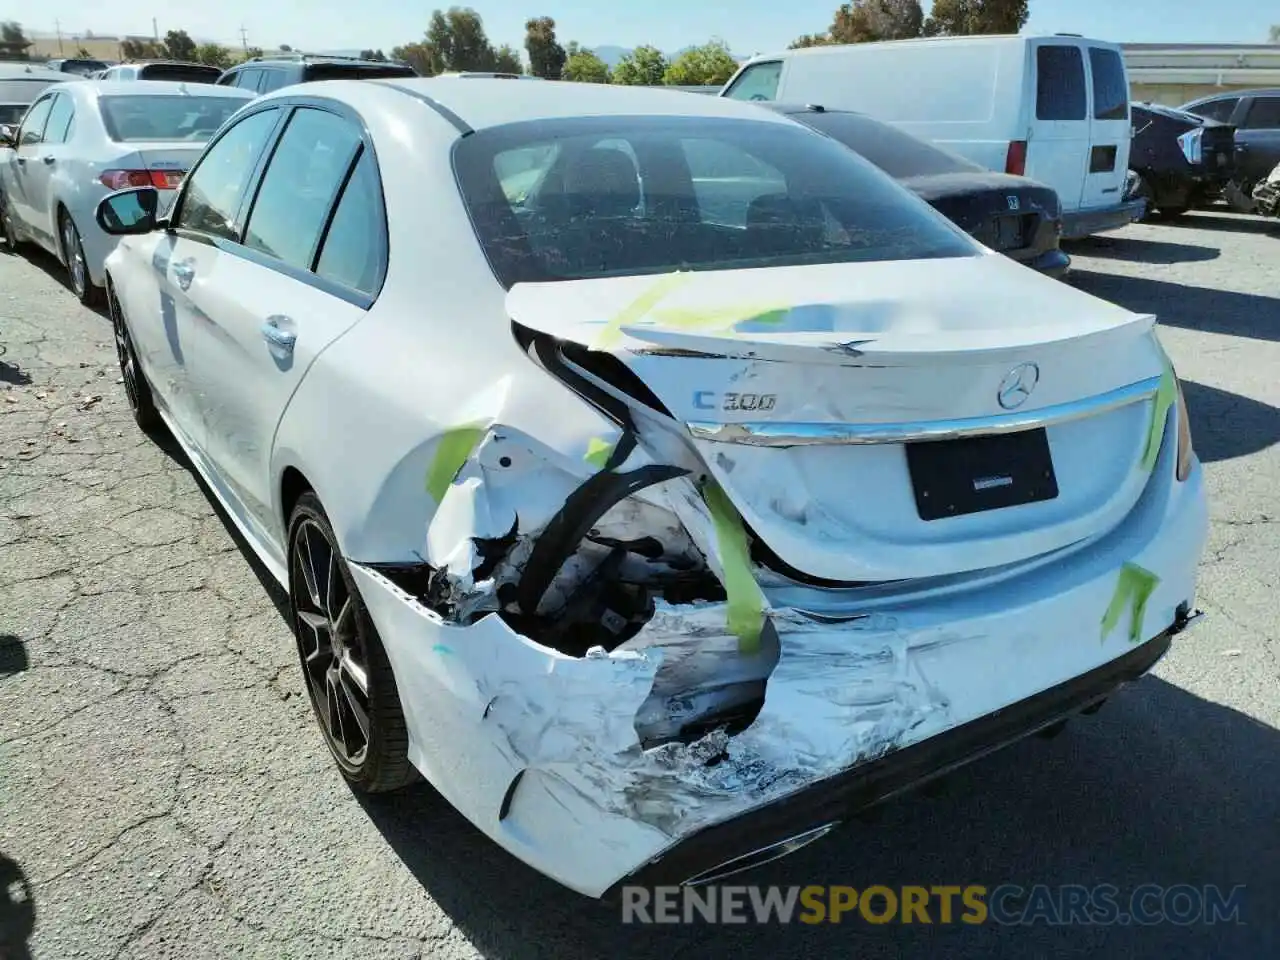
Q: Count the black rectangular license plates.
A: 1